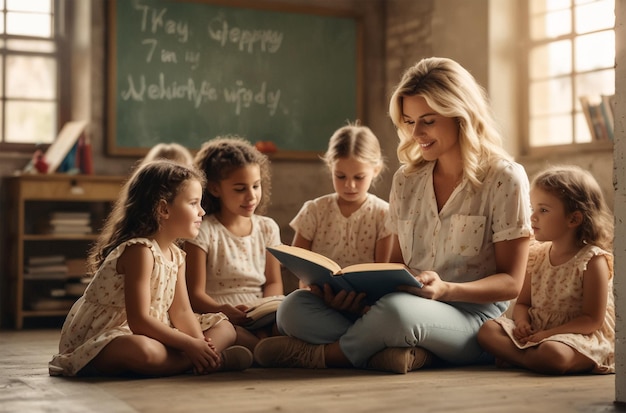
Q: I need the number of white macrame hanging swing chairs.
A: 0